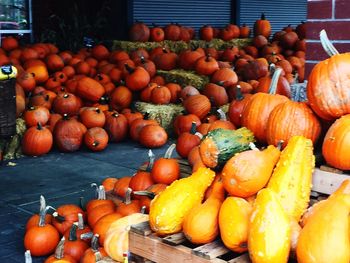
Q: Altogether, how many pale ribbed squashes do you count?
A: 1